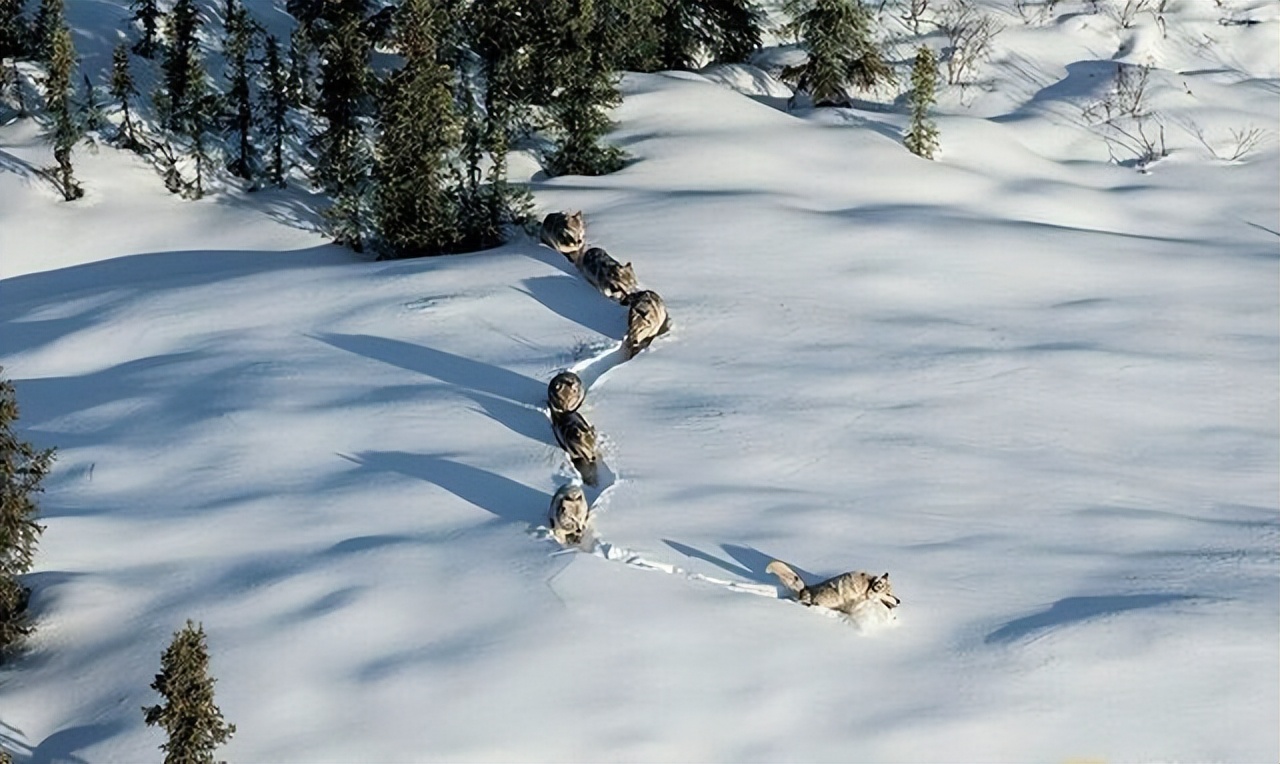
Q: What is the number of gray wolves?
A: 7